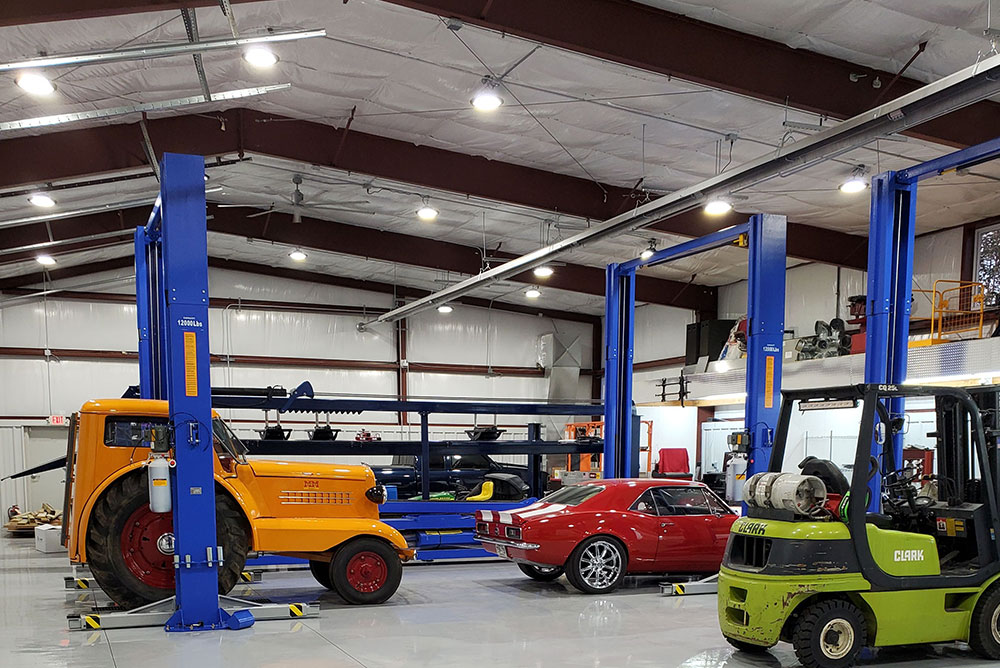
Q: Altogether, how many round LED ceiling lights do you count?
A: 13